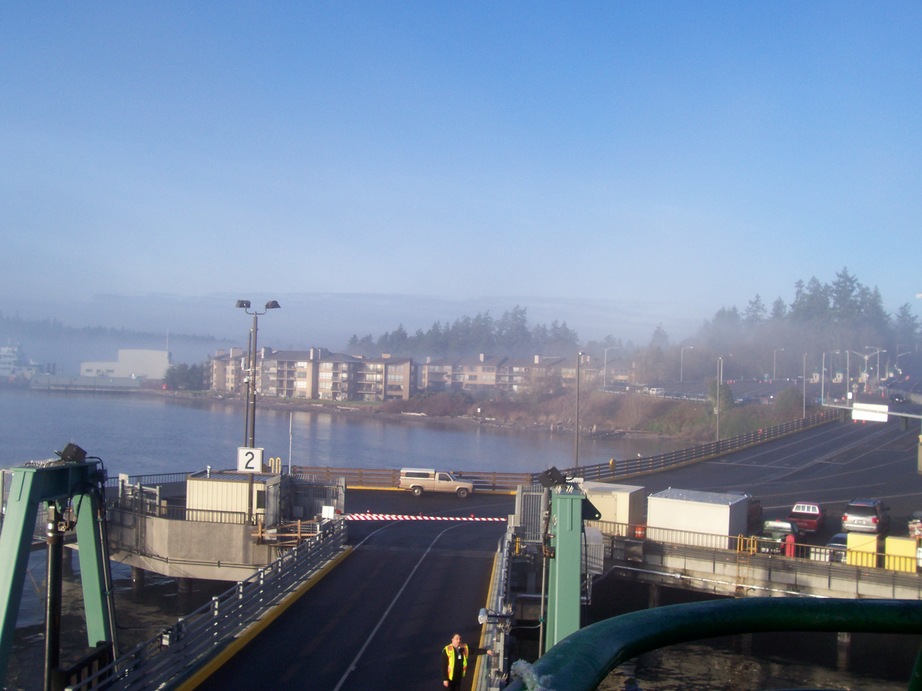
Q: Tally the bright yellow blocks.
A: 2